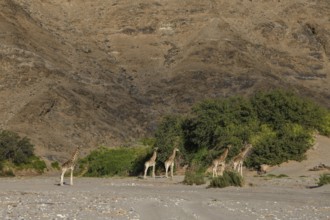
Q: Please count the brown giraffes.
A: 5